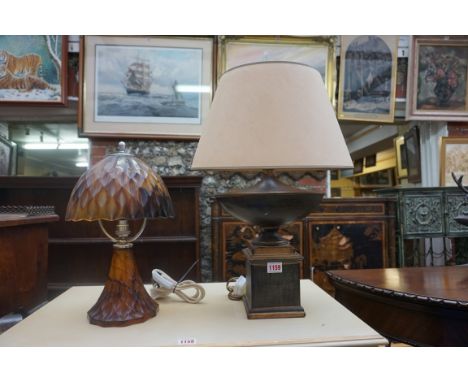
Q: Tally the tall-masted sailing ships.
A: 1